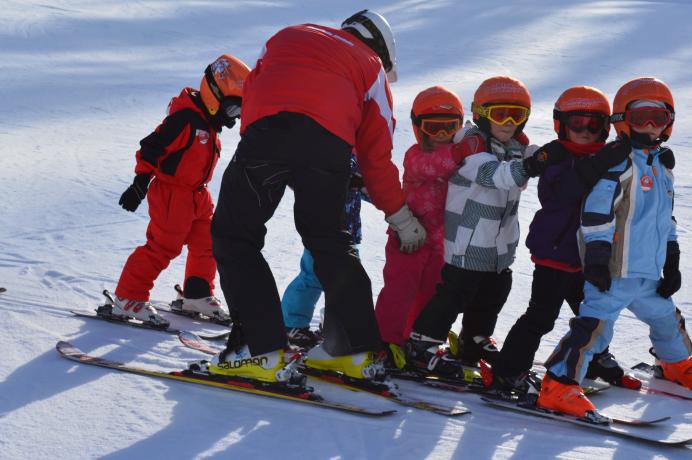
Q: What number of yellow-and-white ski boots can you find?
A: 2